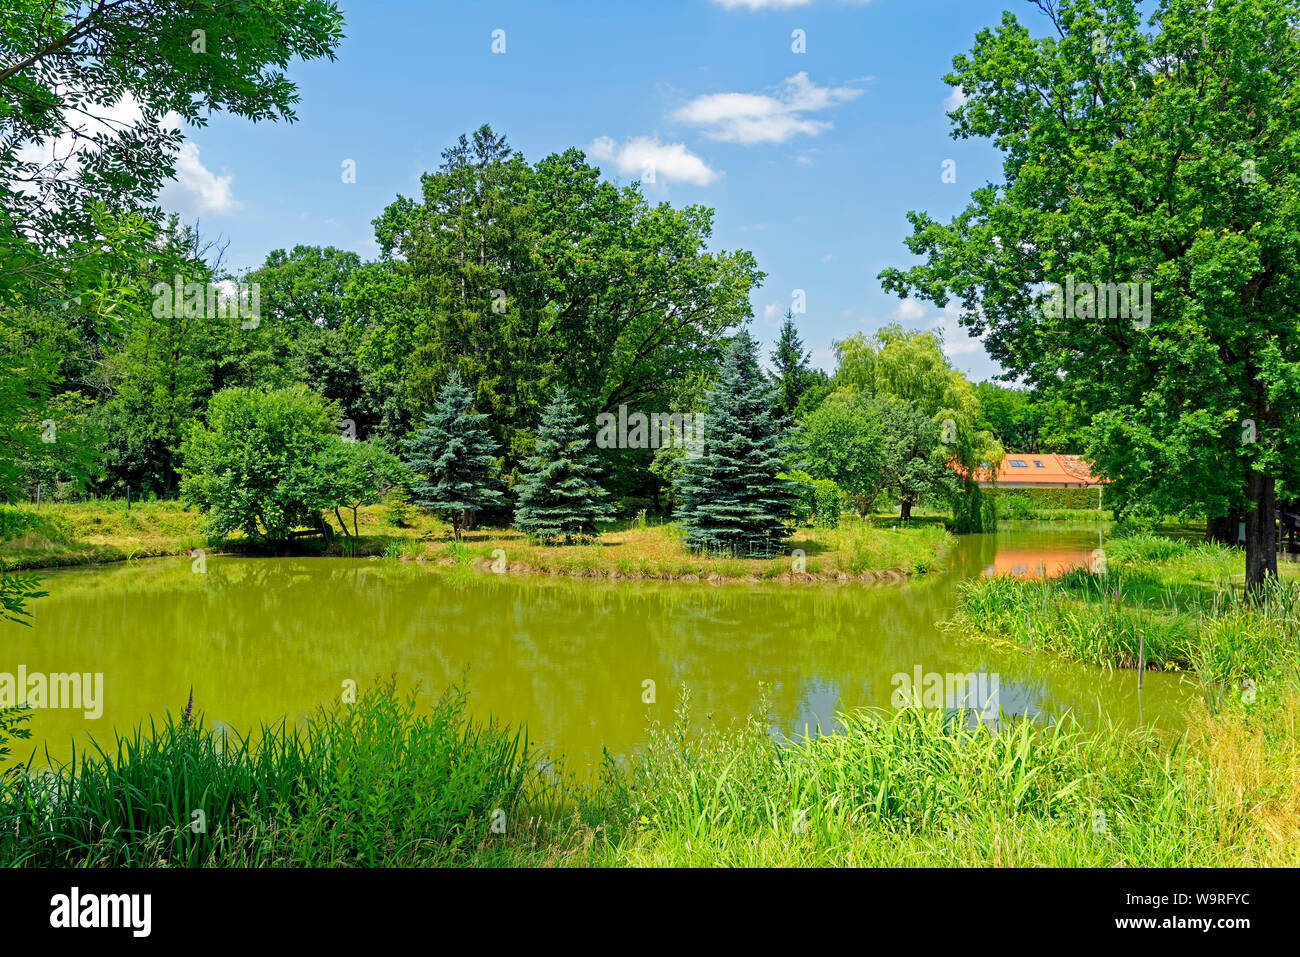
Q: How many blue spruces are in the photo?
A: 3